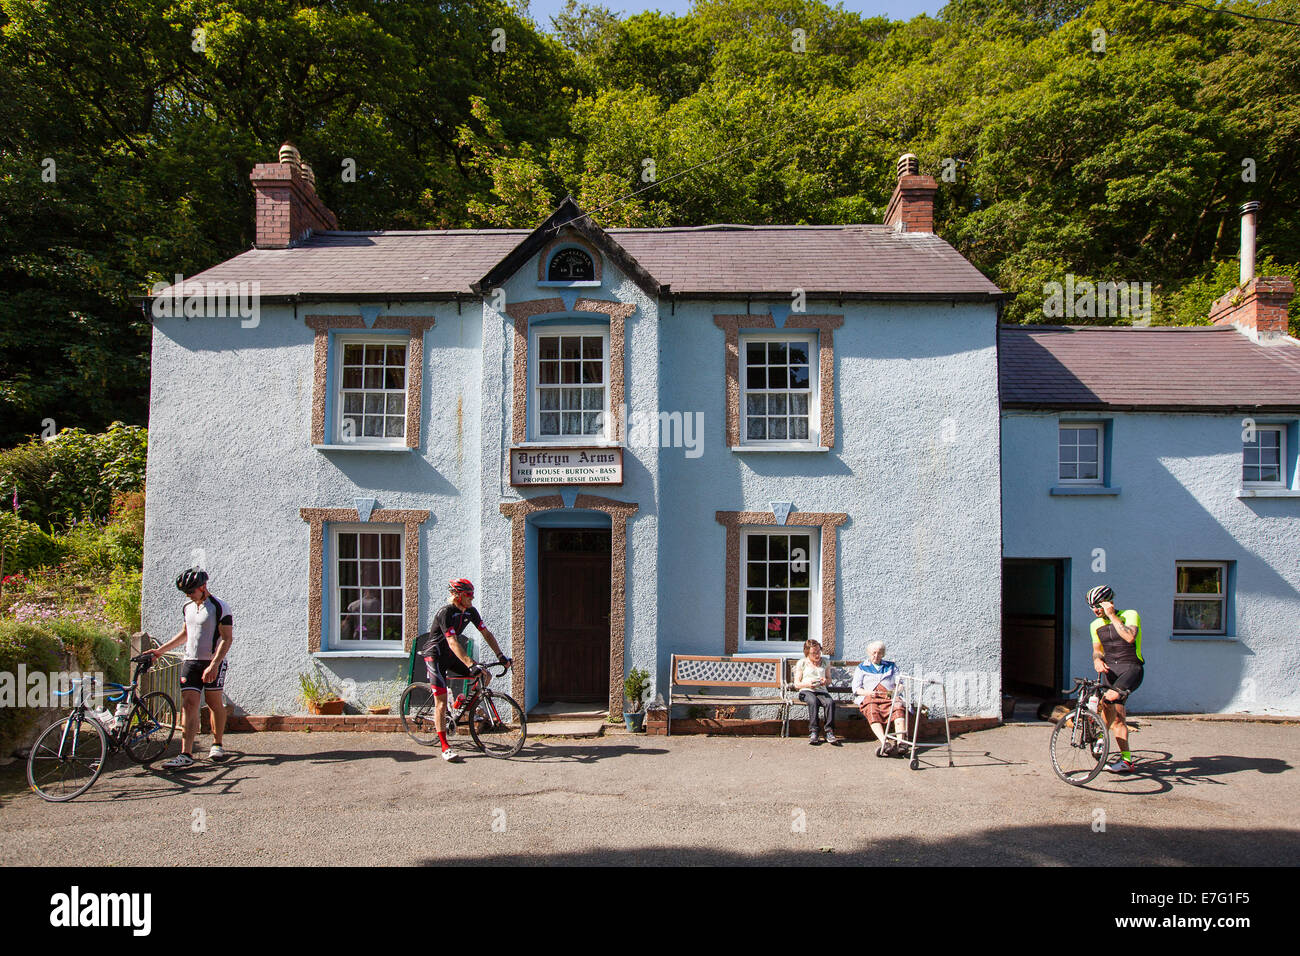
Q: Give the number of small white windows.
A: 3